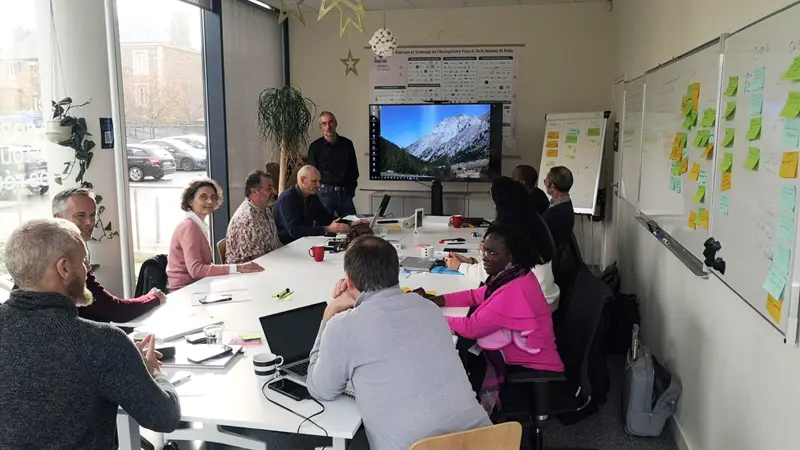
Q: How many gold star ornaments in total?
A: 4